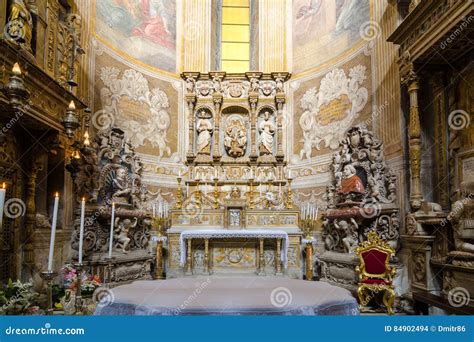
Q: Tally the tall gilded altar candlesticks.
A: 6